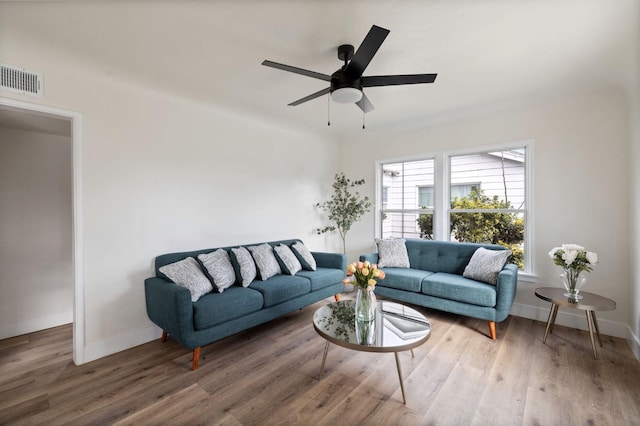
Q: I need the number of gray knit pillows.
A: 8